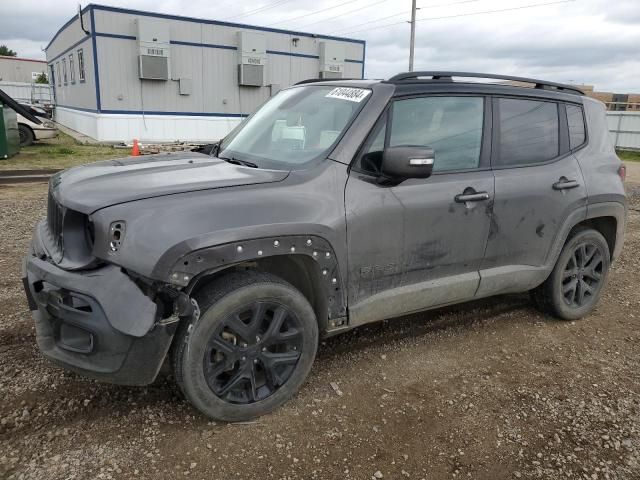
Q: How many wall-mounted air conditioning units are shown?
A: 3